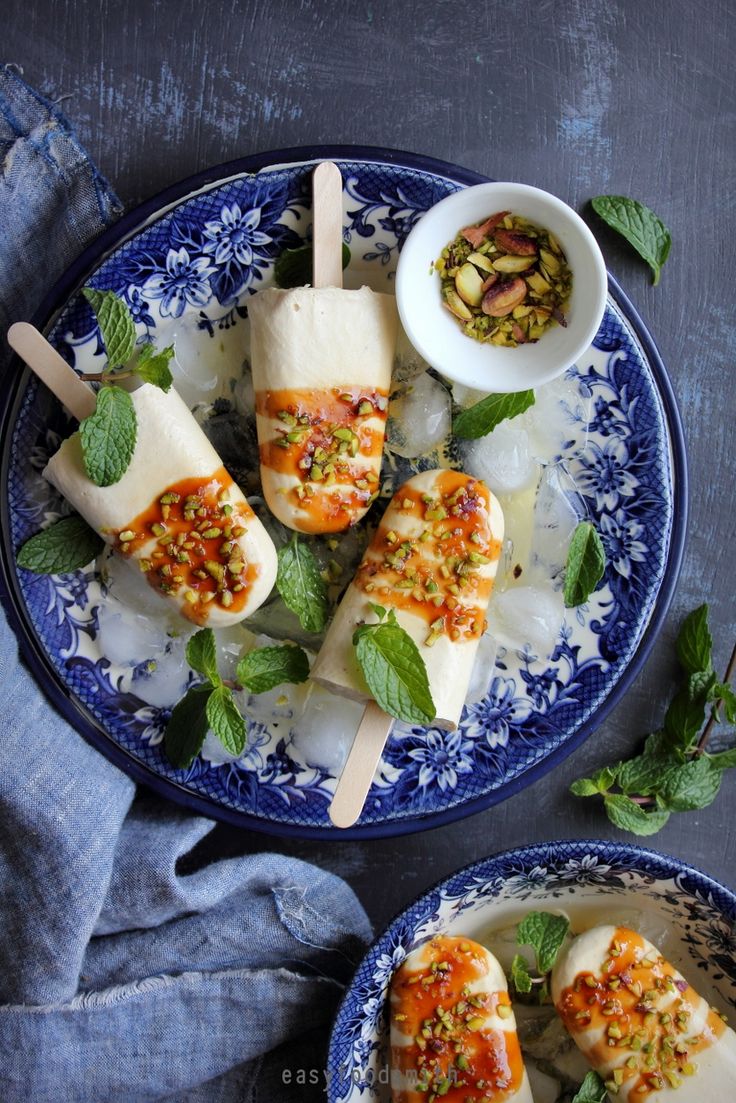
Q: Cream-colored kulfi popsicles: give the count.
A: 5